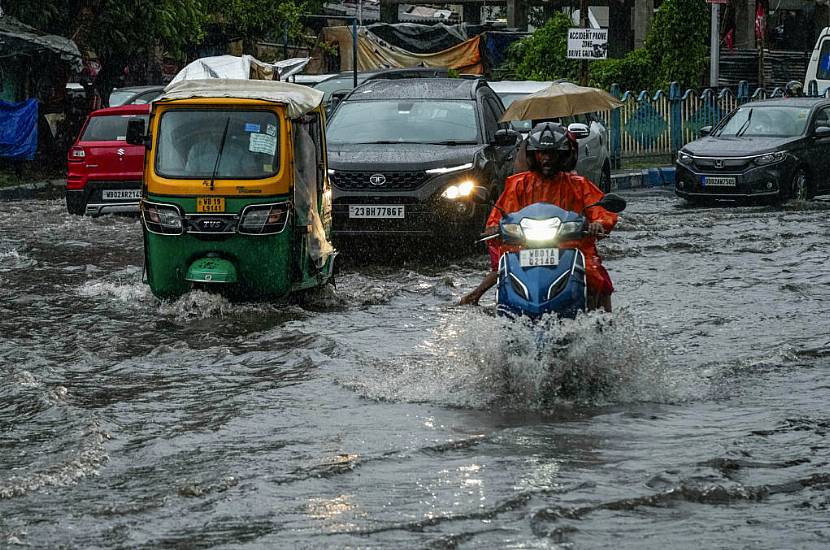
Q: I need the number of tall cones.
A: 0